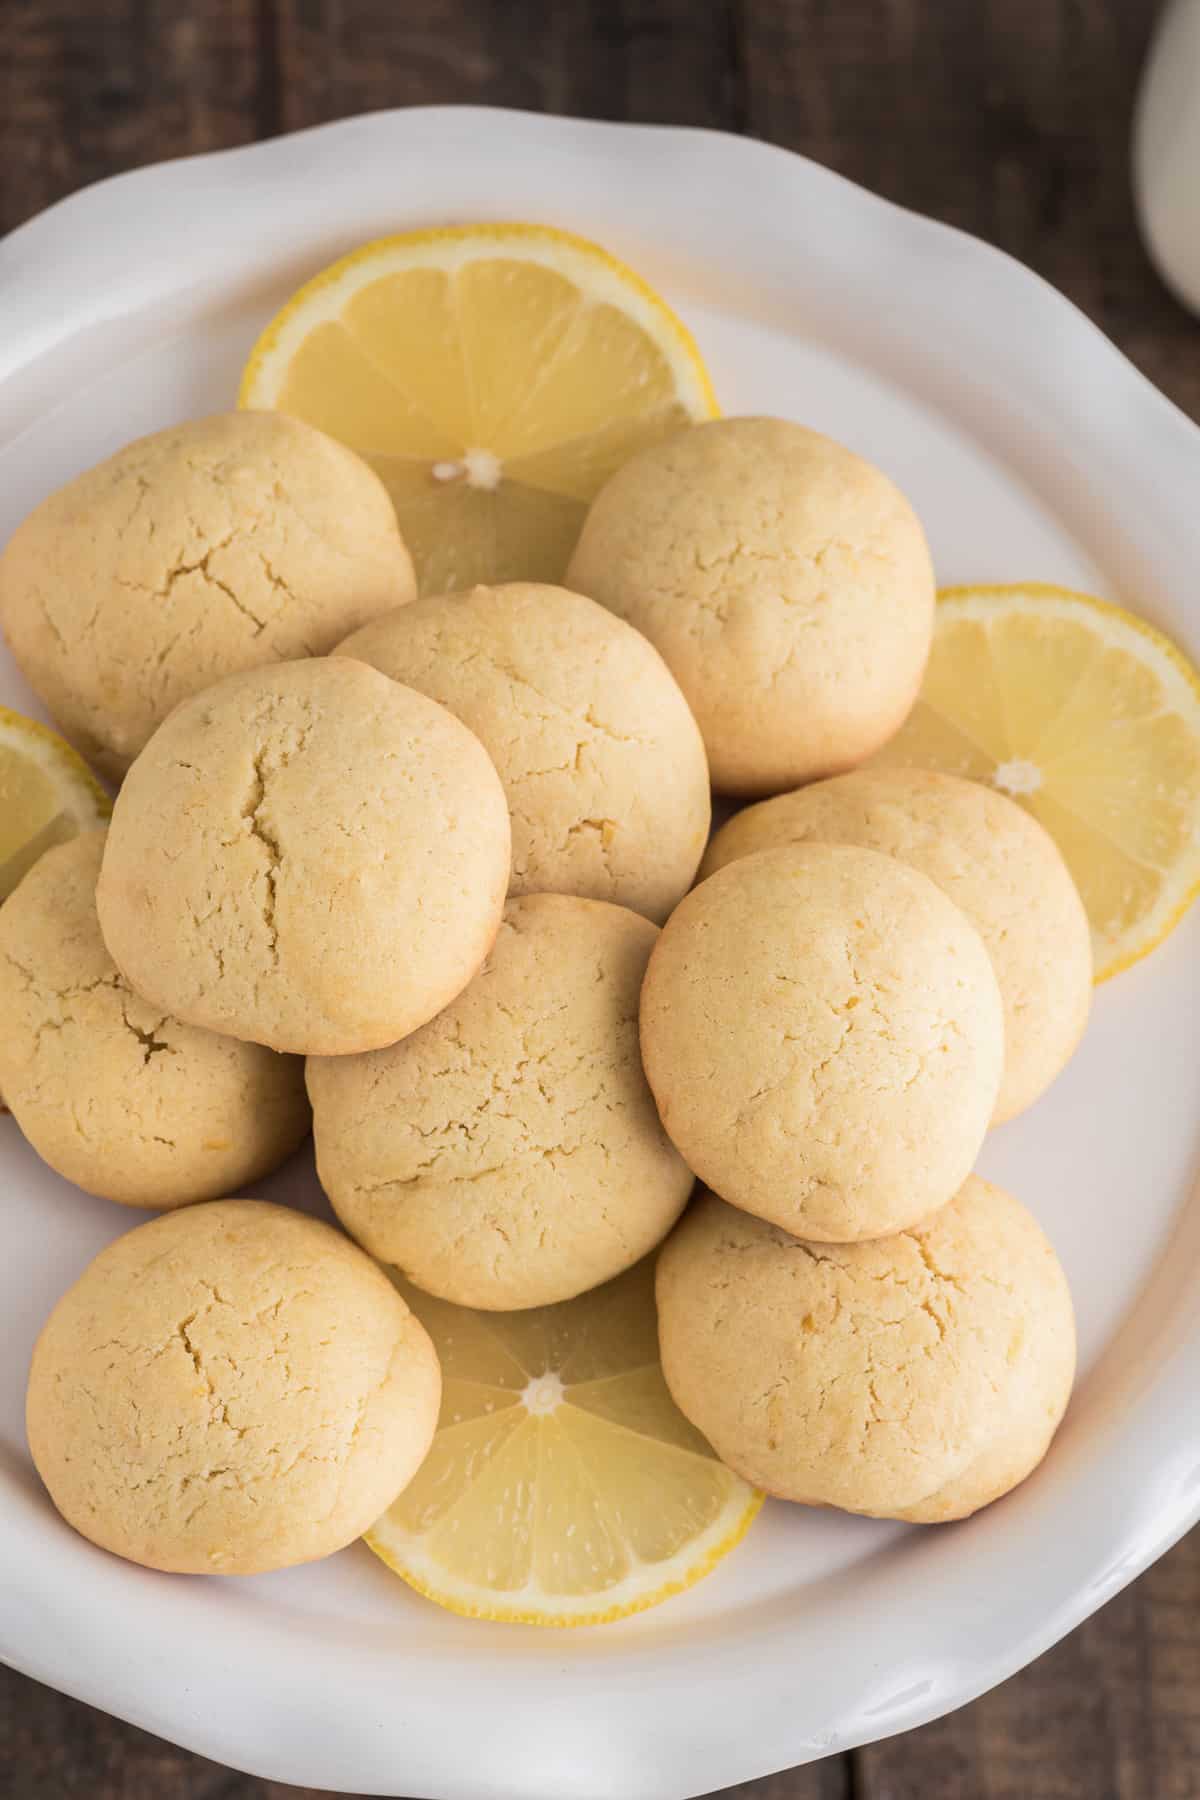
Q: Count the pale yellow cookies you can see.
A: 10